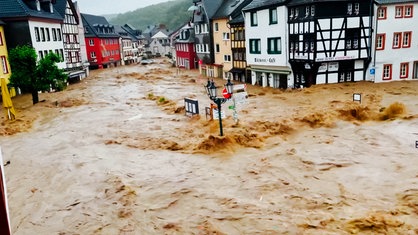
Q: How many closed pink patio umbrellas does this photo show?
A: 0